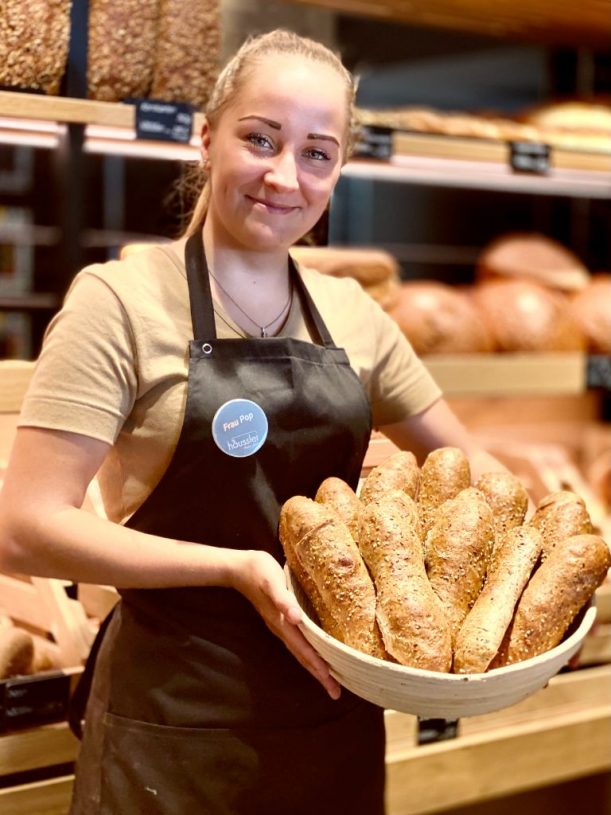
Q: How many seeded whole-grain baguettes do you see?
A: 10